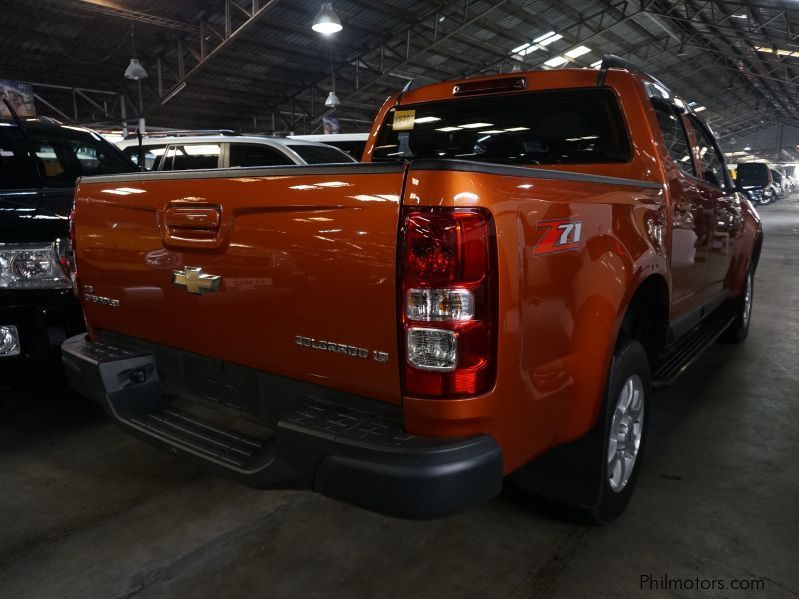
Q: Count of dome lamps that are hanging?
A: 3